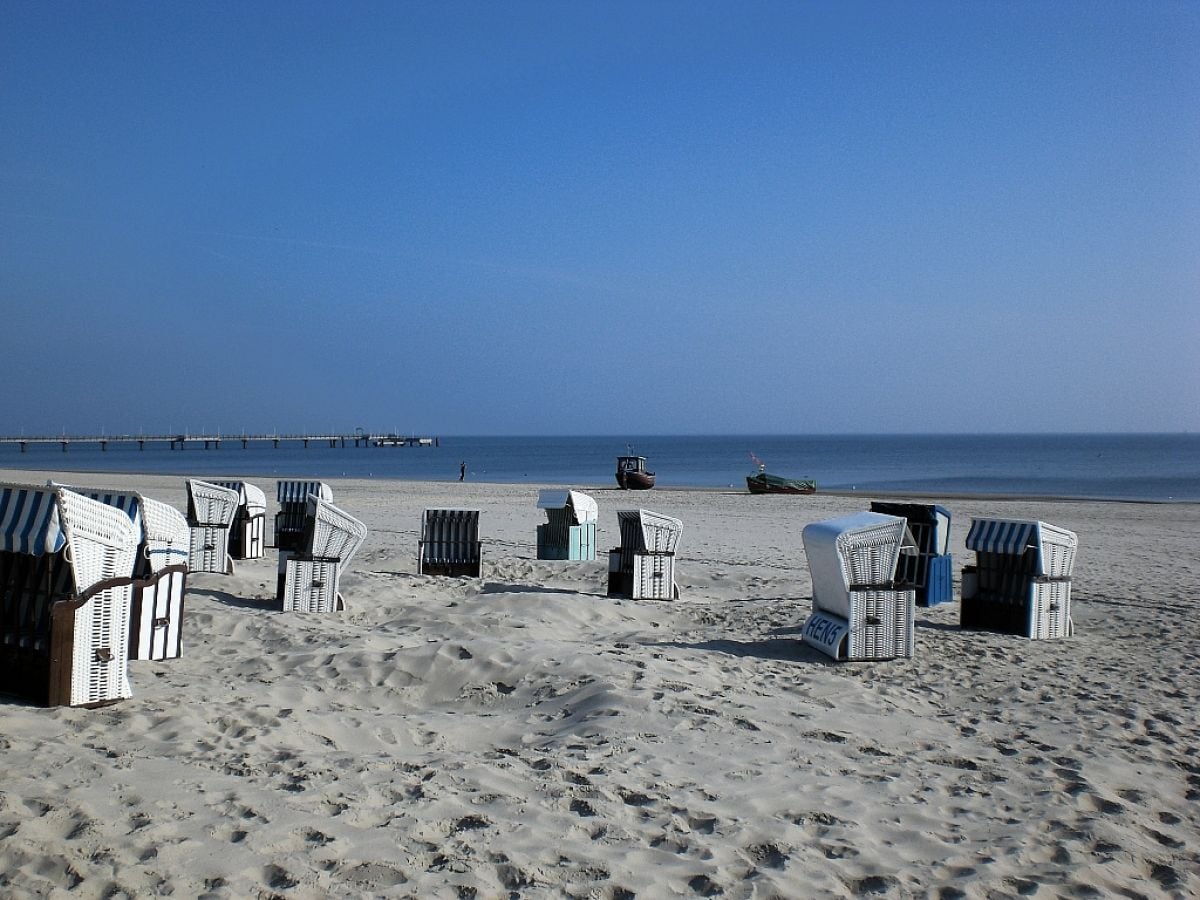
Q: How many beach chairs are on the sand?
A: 12